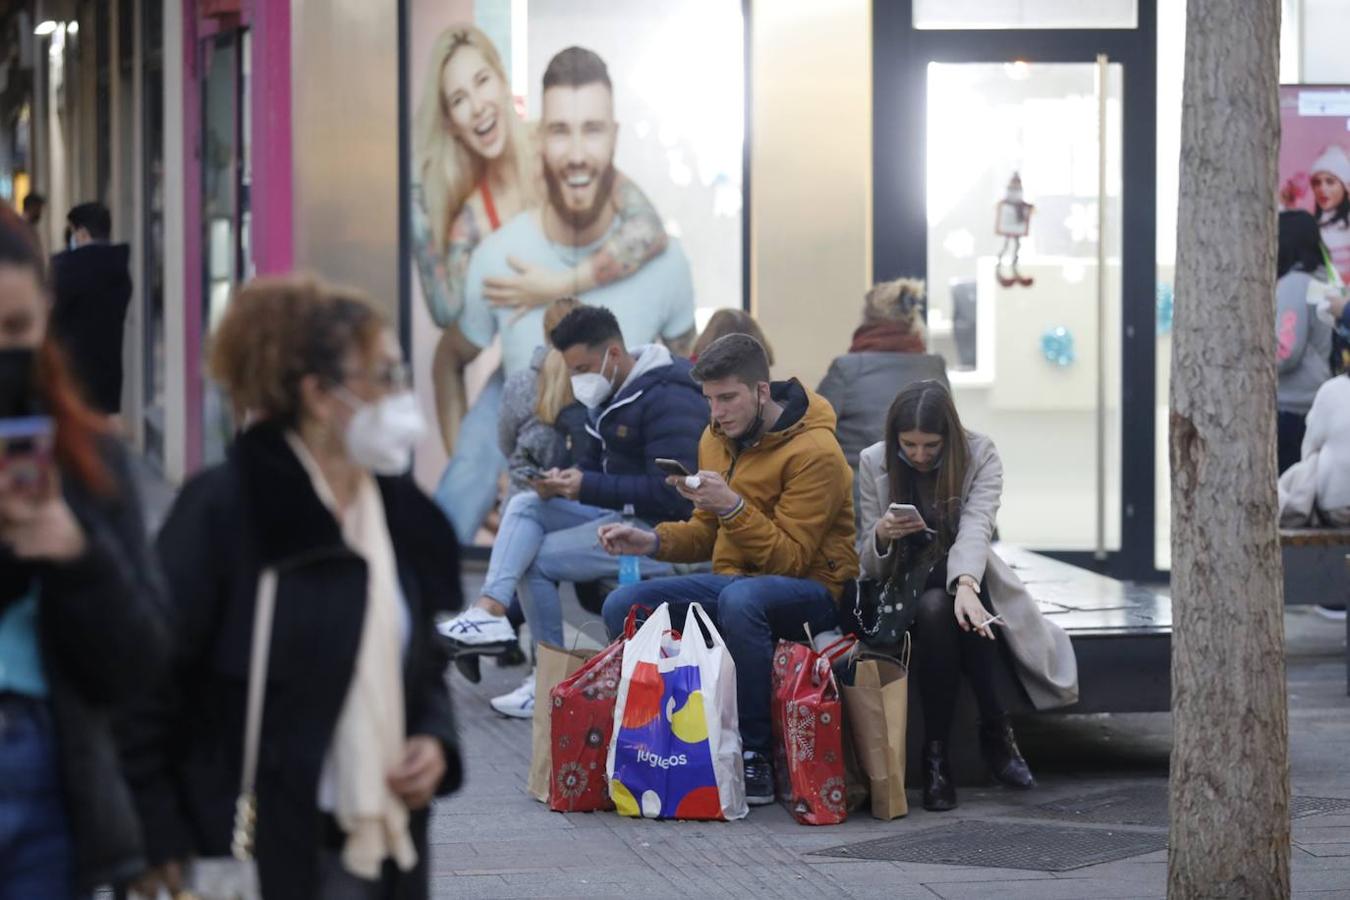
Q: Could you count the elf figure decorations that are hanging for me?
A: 1